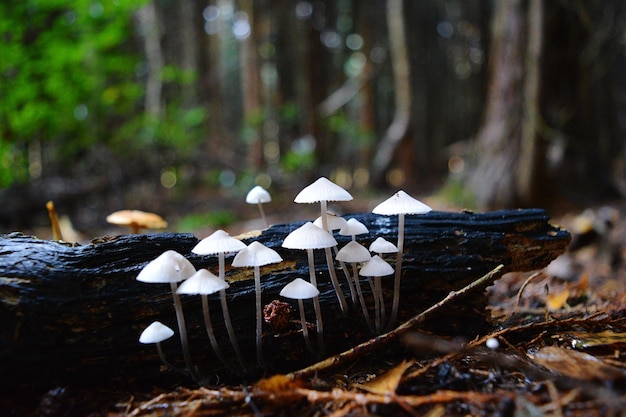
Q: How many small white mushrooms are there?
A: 15